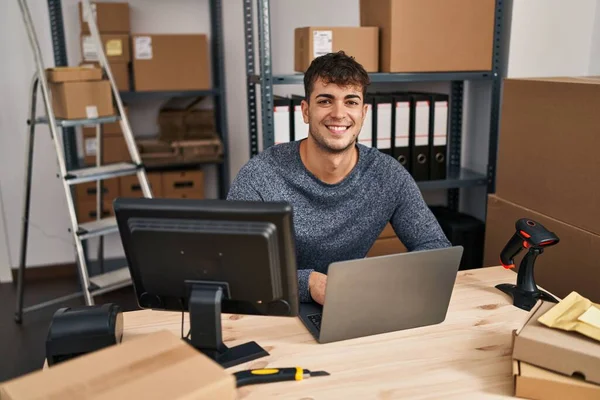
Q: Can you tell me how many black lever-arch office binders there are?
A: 7